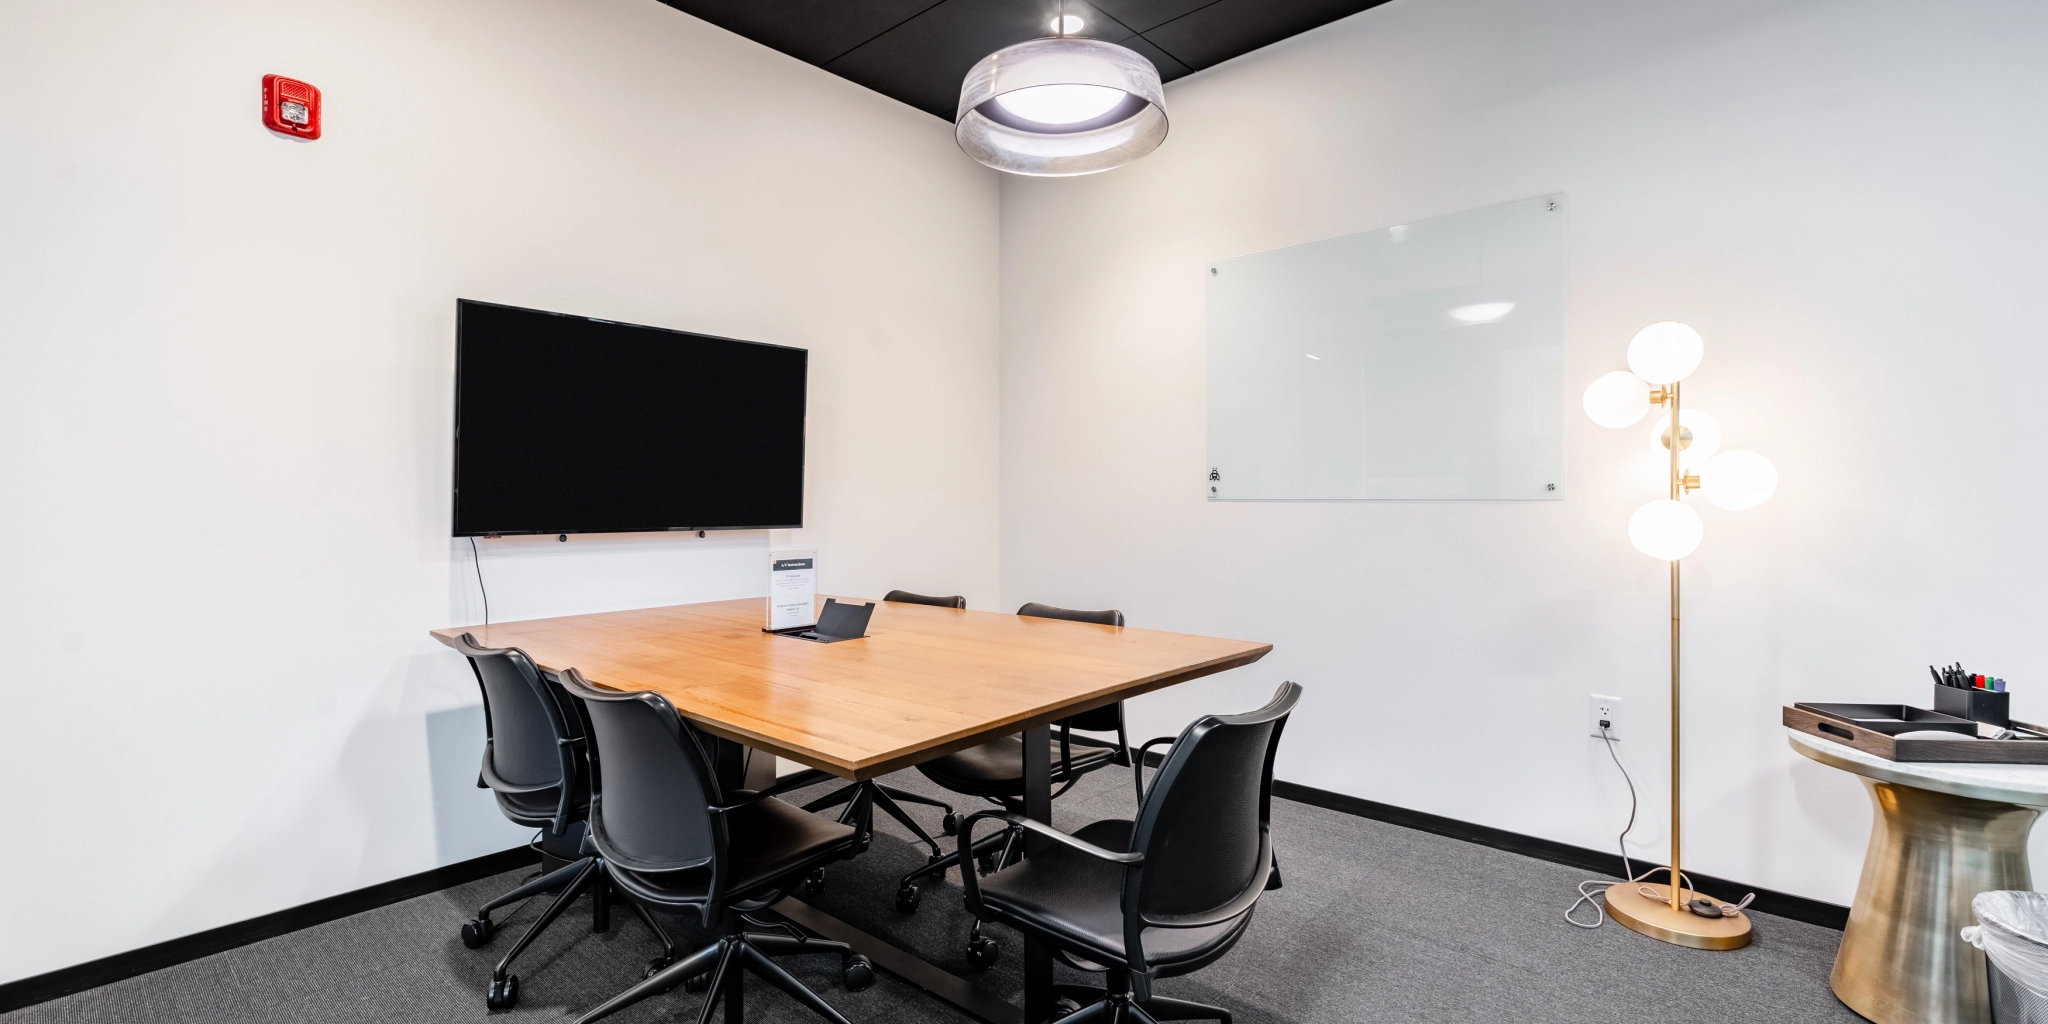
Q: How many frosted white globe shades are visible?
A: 5